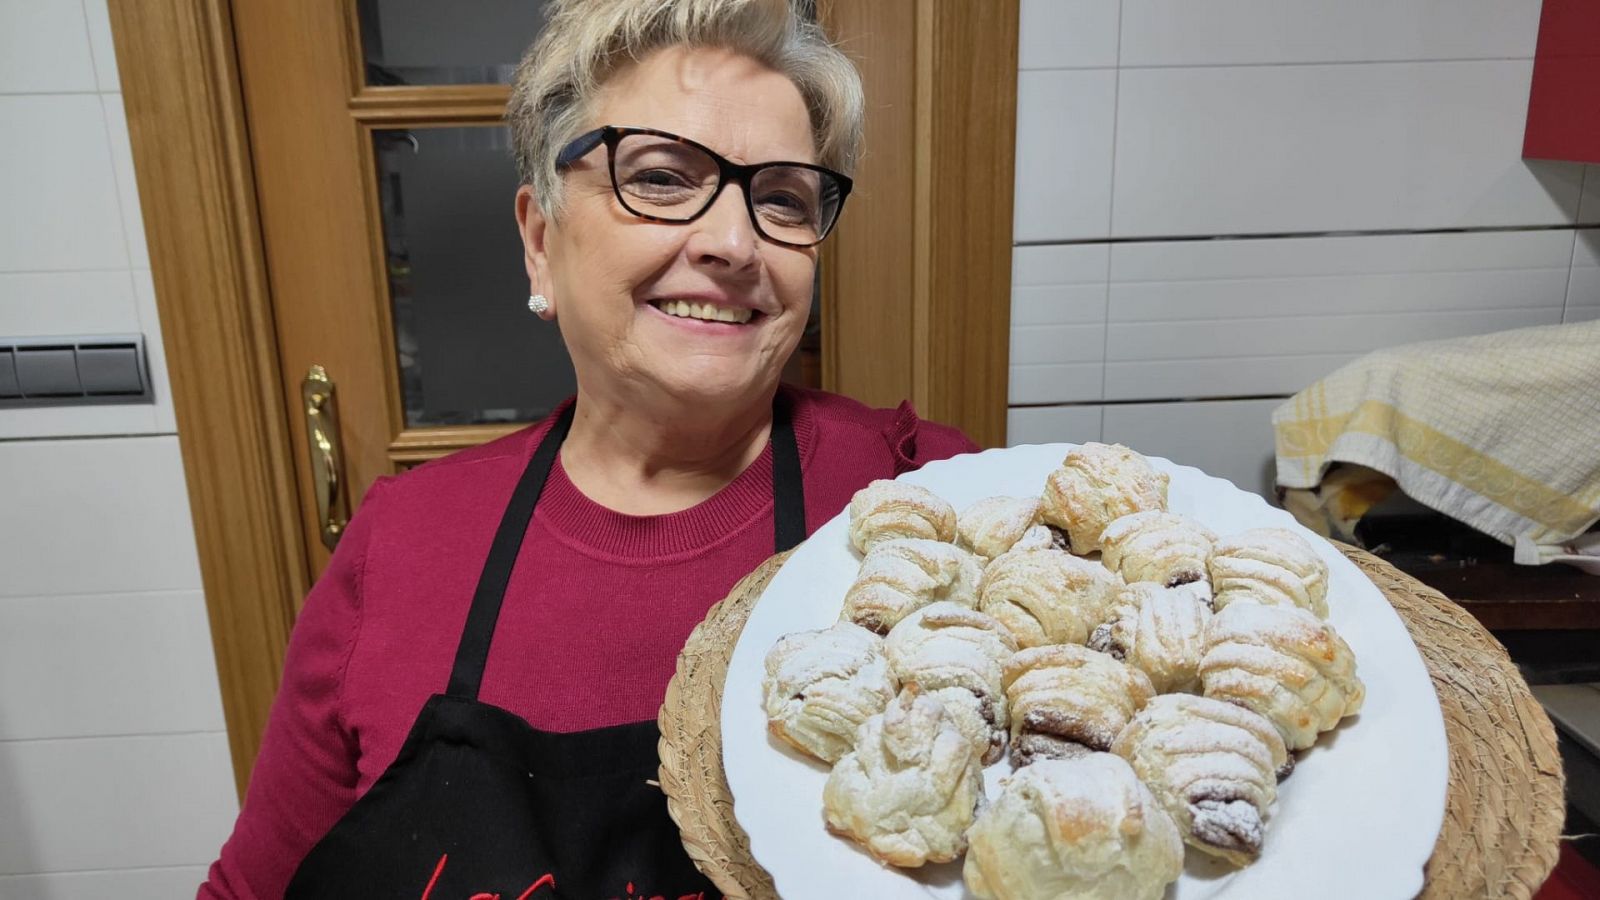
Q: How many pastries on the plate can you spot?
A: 15